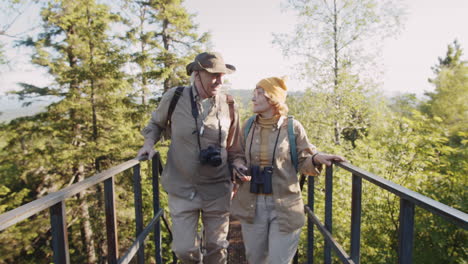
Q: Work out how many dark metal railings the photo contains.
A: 2